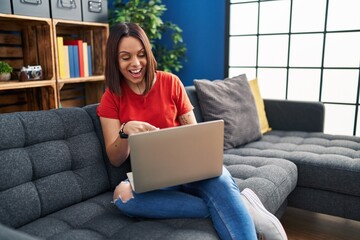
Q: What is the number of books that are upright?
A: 7